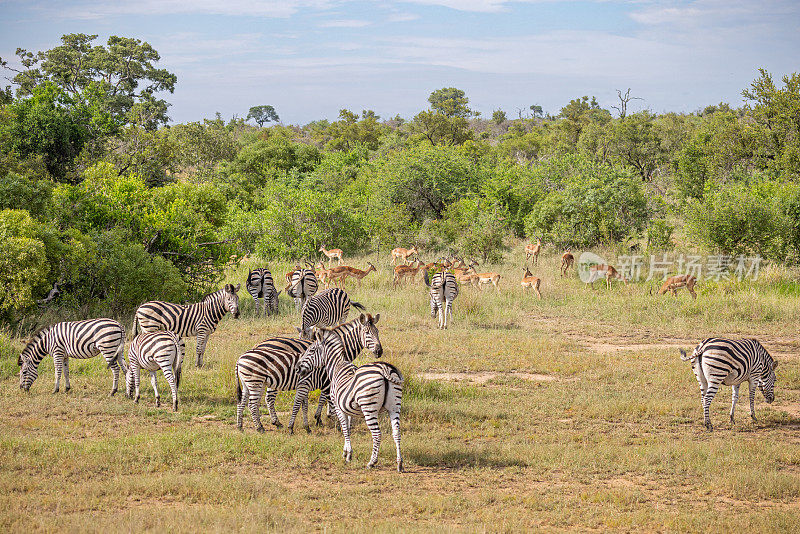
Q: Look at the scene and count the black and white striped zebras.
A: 11